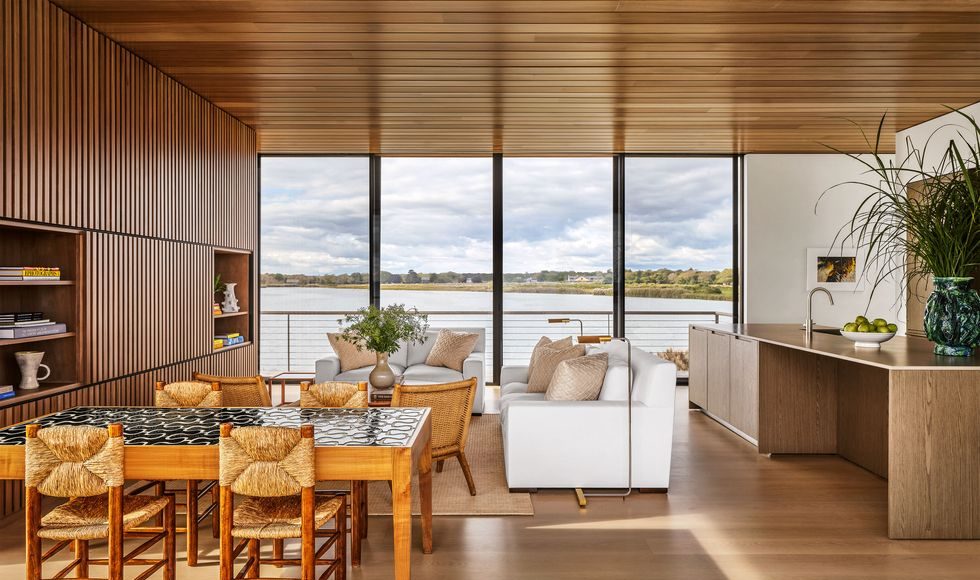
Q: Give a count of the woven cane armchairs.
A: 2